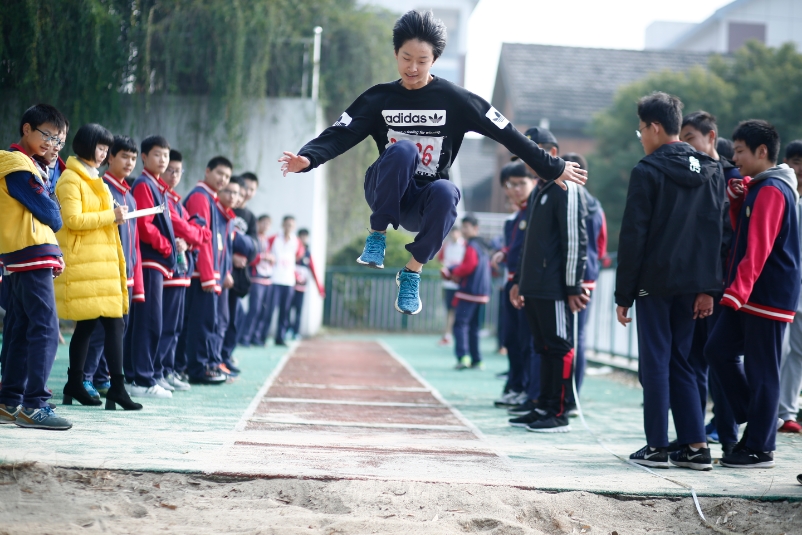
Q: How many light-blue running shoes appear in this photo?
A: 2